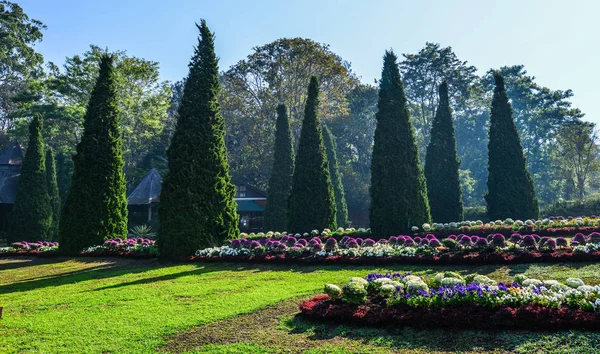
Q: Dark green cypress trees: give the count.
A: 10